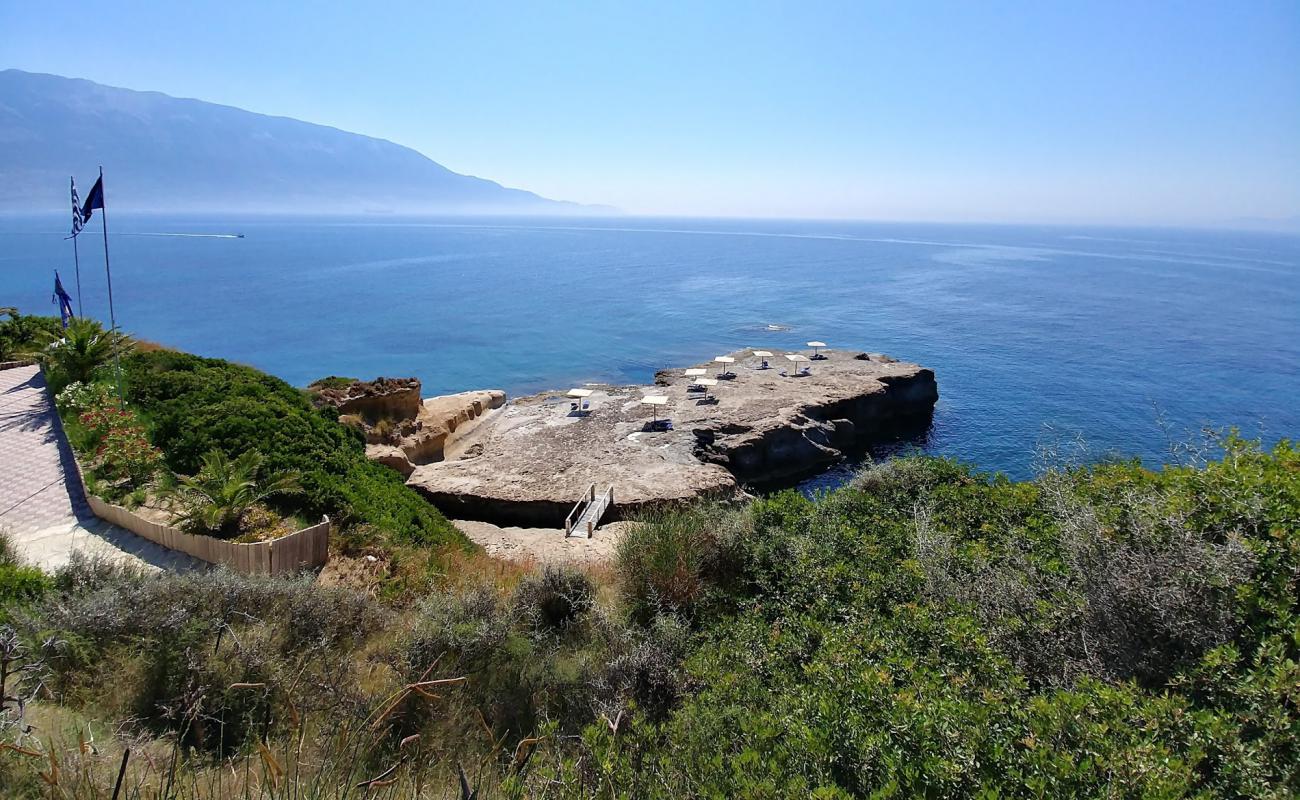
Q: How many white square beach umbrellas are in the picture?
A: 8